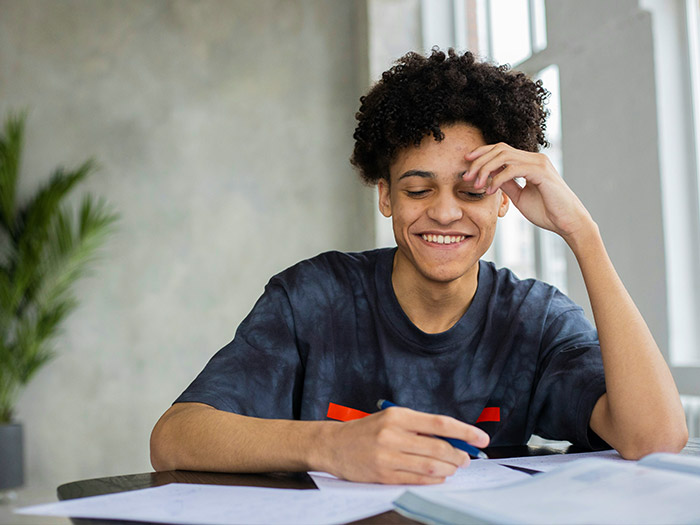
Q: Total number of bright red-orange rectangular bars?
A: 2